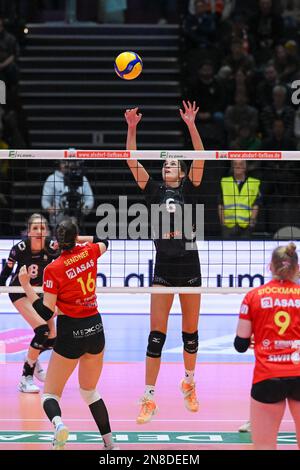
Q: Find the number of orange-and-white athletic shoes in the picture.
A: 2